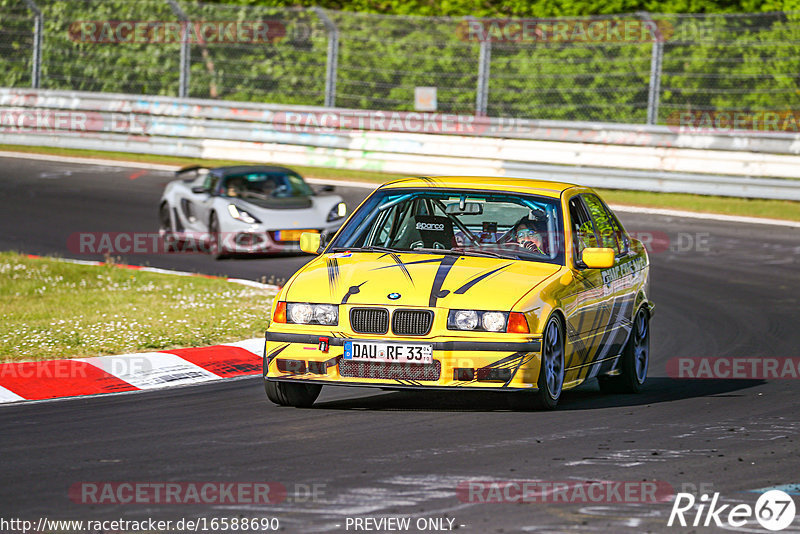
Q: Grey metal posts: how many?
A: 5